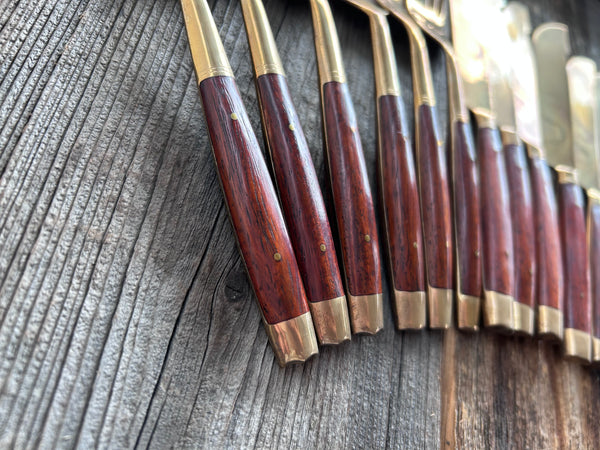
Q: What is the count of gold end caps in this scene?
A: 11